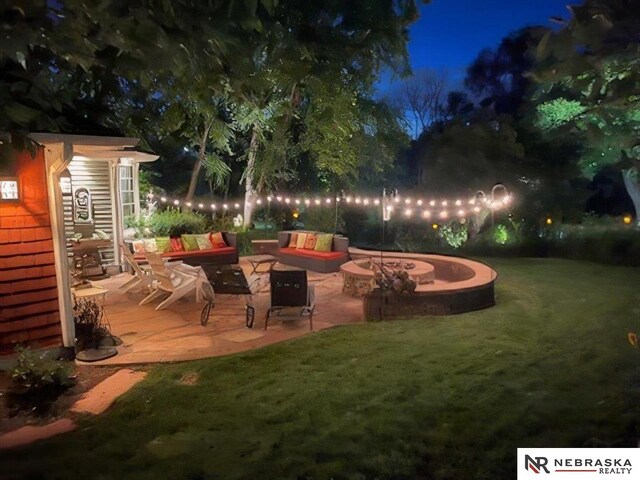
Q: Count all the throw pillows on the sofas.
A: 11